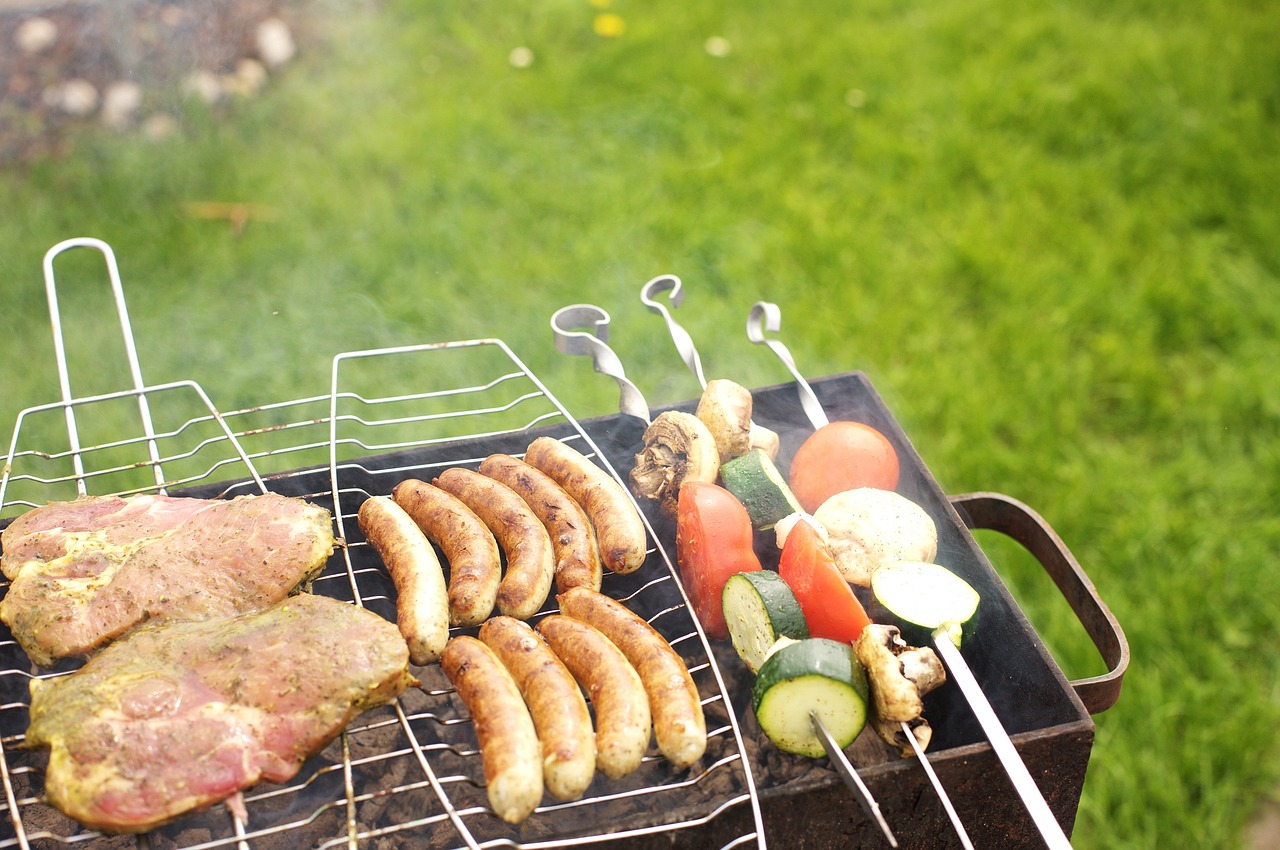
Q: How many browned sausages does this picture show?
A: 9